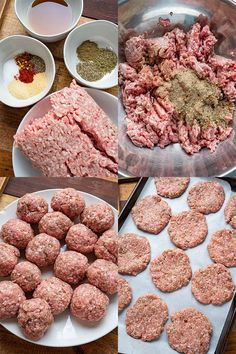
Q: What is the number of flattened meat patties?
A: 12